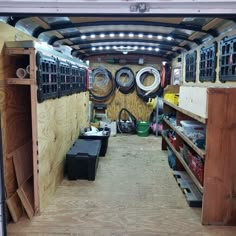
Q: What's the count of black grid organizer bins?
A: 7